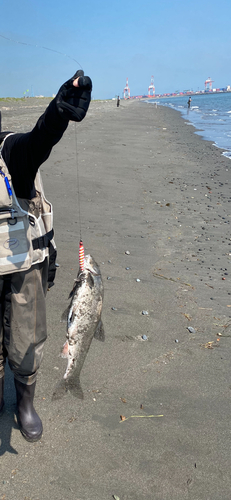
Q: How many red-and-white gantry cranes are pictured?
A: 3